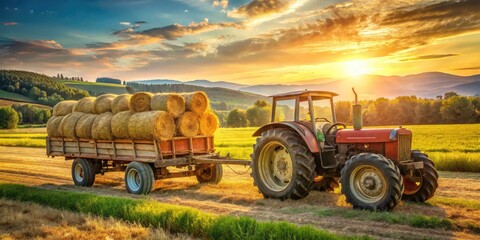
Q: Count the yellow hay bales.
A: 15